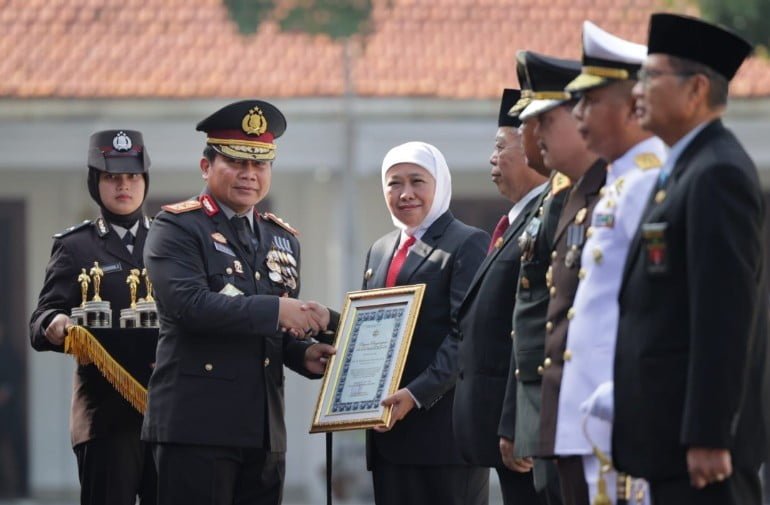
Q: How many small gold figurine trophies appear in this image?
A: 4